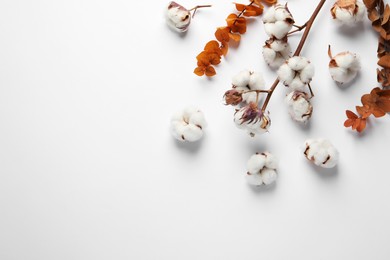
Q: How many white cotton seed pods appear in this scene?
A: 12